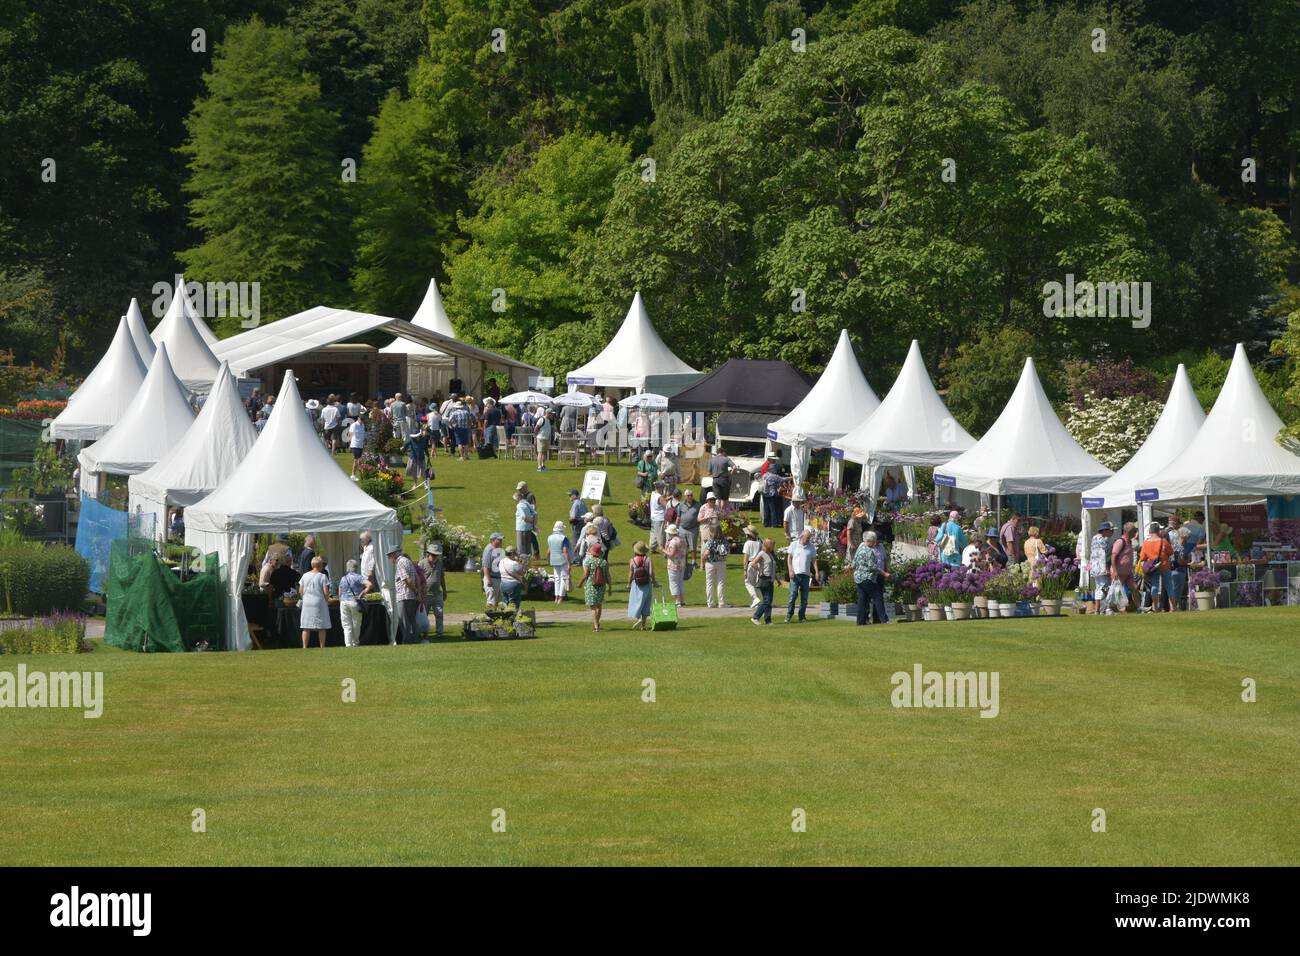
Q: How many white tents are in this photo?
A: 15